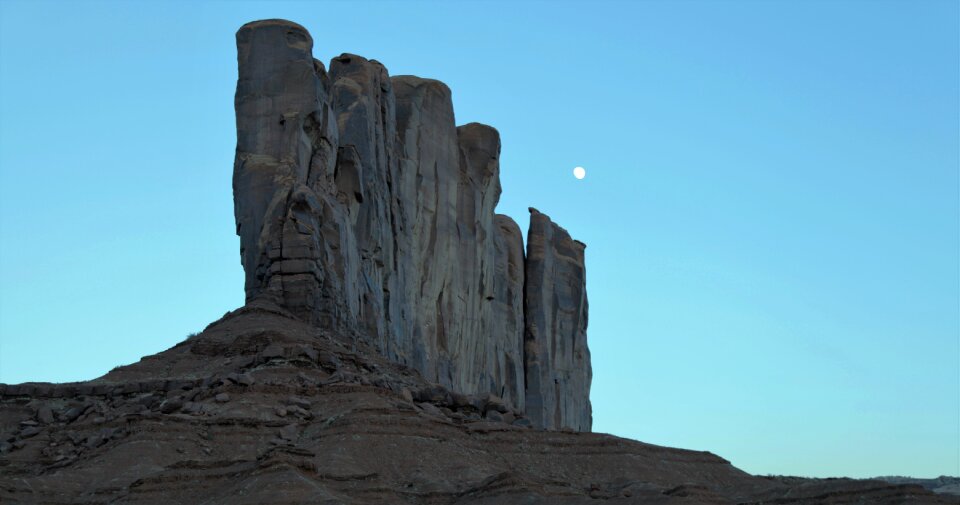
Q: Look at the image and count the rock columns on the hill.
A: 6